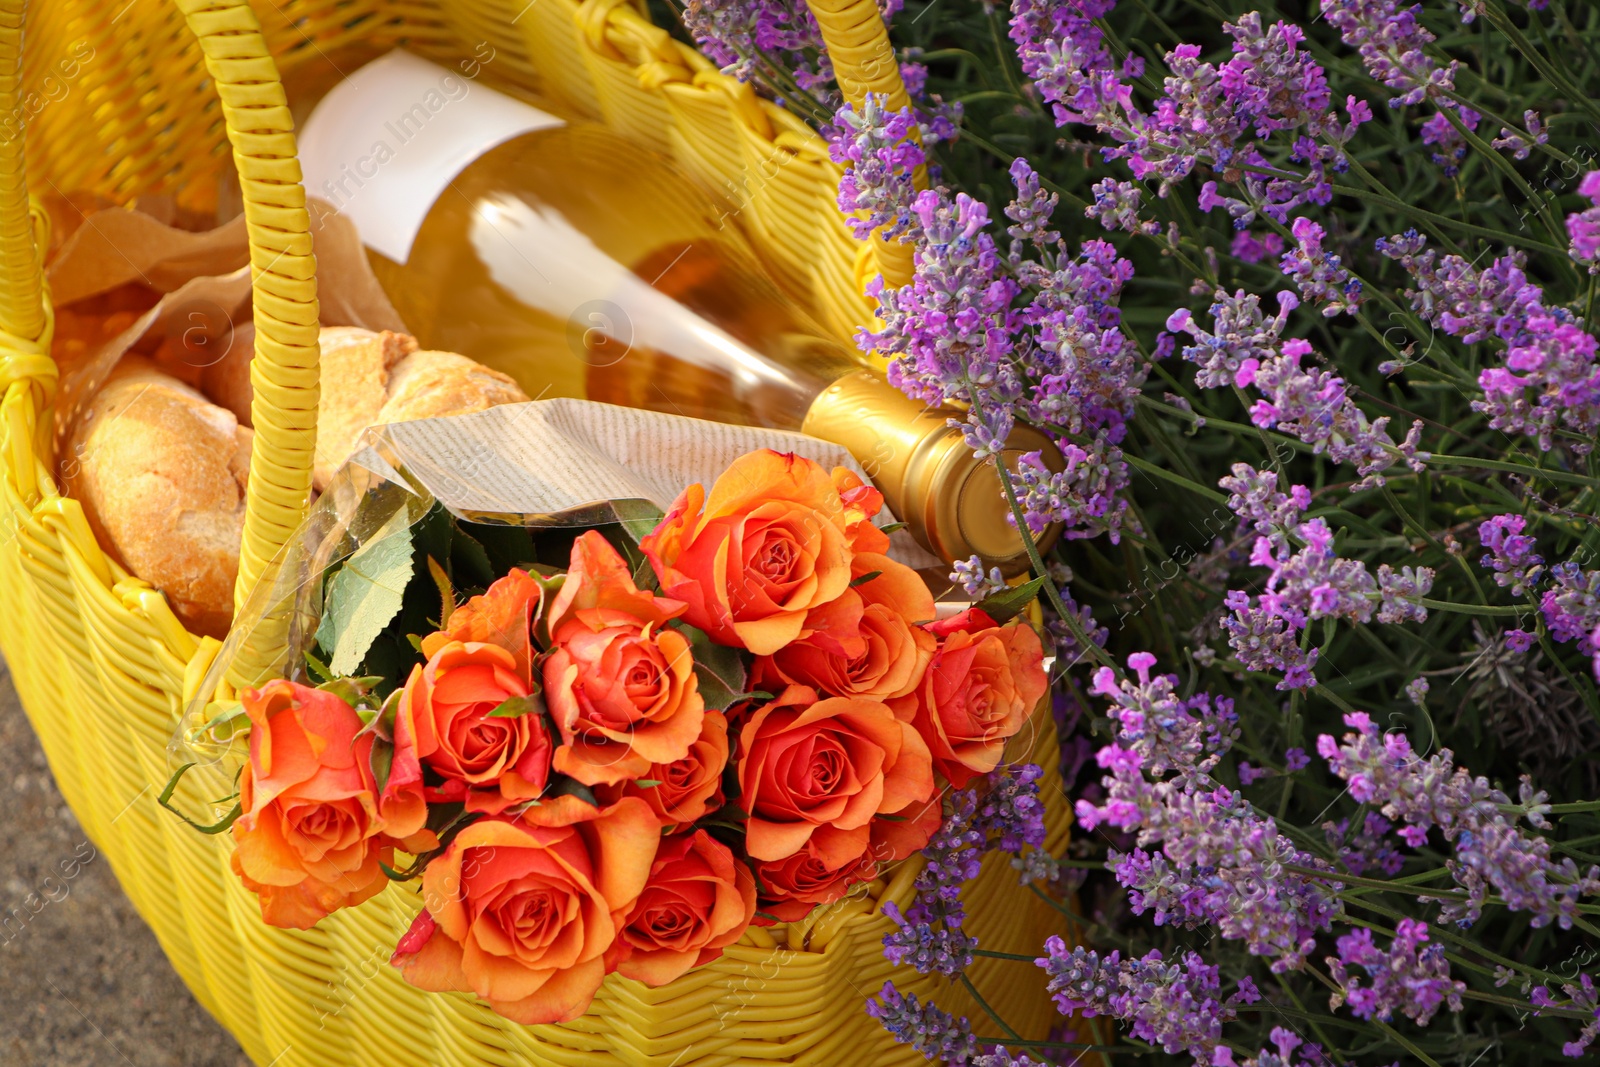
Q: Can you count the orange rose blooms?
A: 11